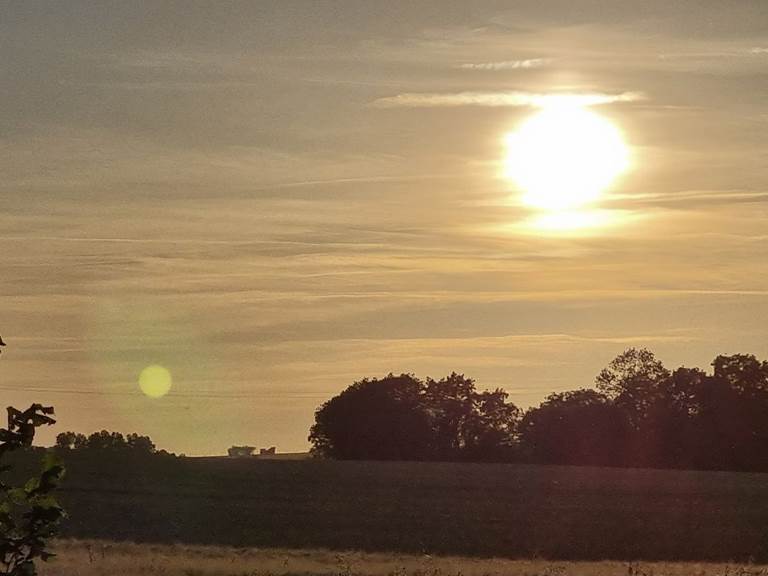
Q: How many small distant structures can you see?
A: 2